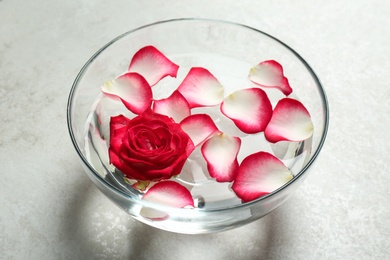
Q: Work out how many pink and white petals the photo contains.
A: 11